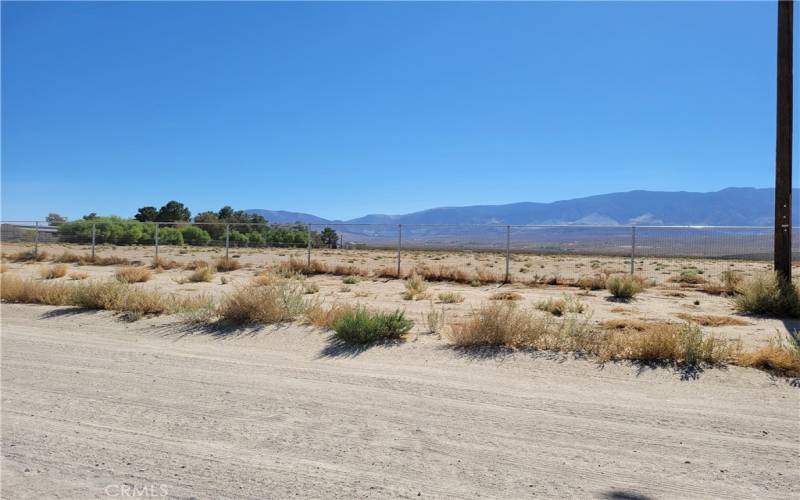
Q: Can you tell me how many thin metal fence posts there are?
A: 8